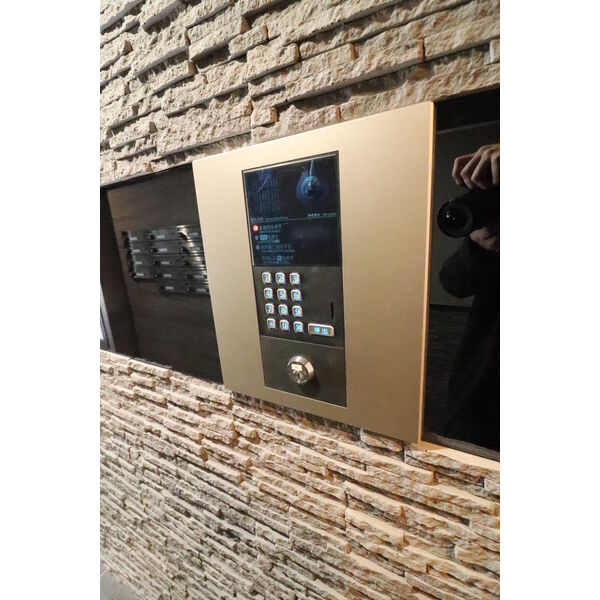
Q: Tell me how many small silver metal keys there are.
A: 12